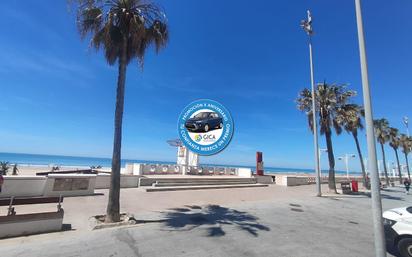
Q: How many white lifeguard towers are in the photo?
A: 1